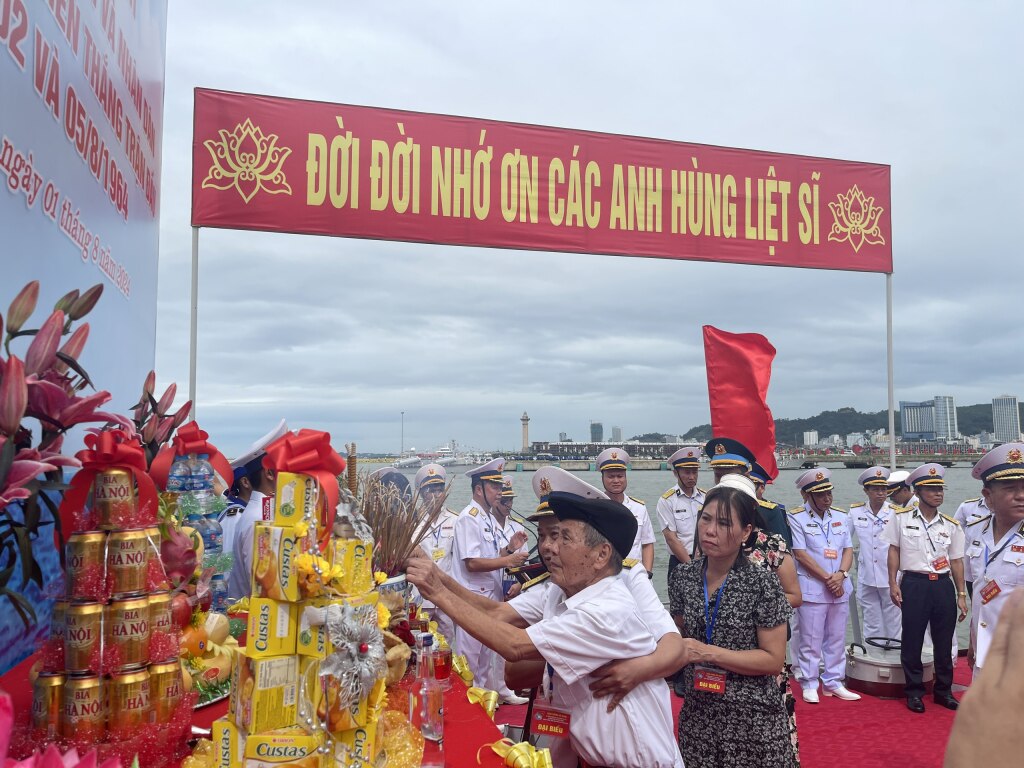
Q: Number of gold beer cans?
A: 12